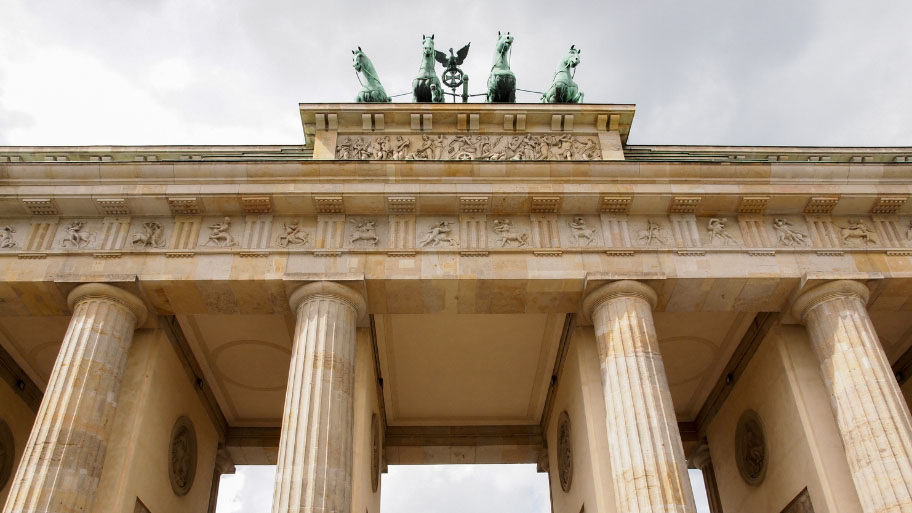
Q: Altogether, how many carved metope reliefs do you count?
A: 13